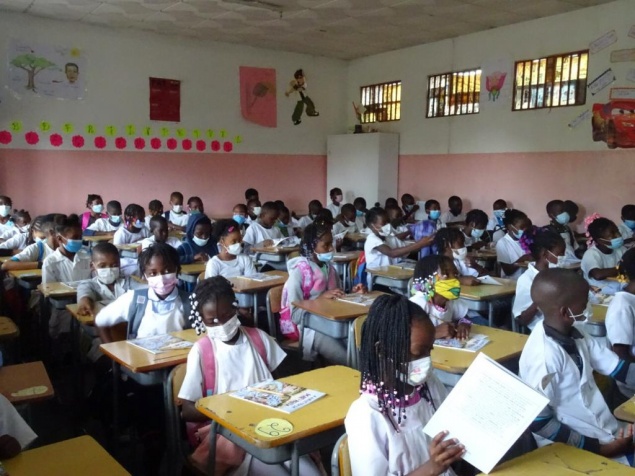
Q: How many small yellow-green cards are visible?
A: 13